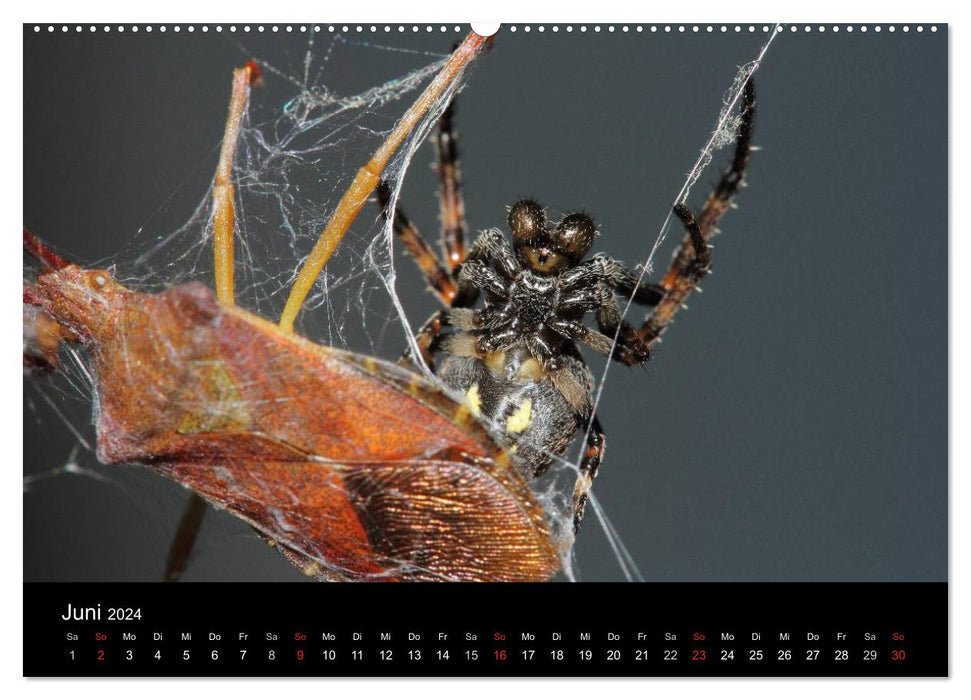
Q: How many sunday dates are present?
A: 5